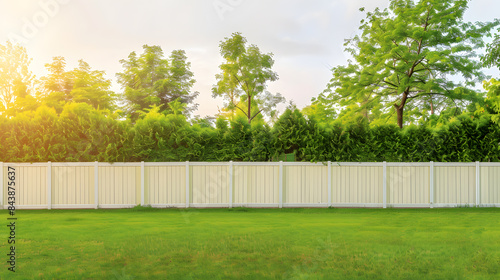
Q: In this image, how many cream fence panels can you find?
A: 11